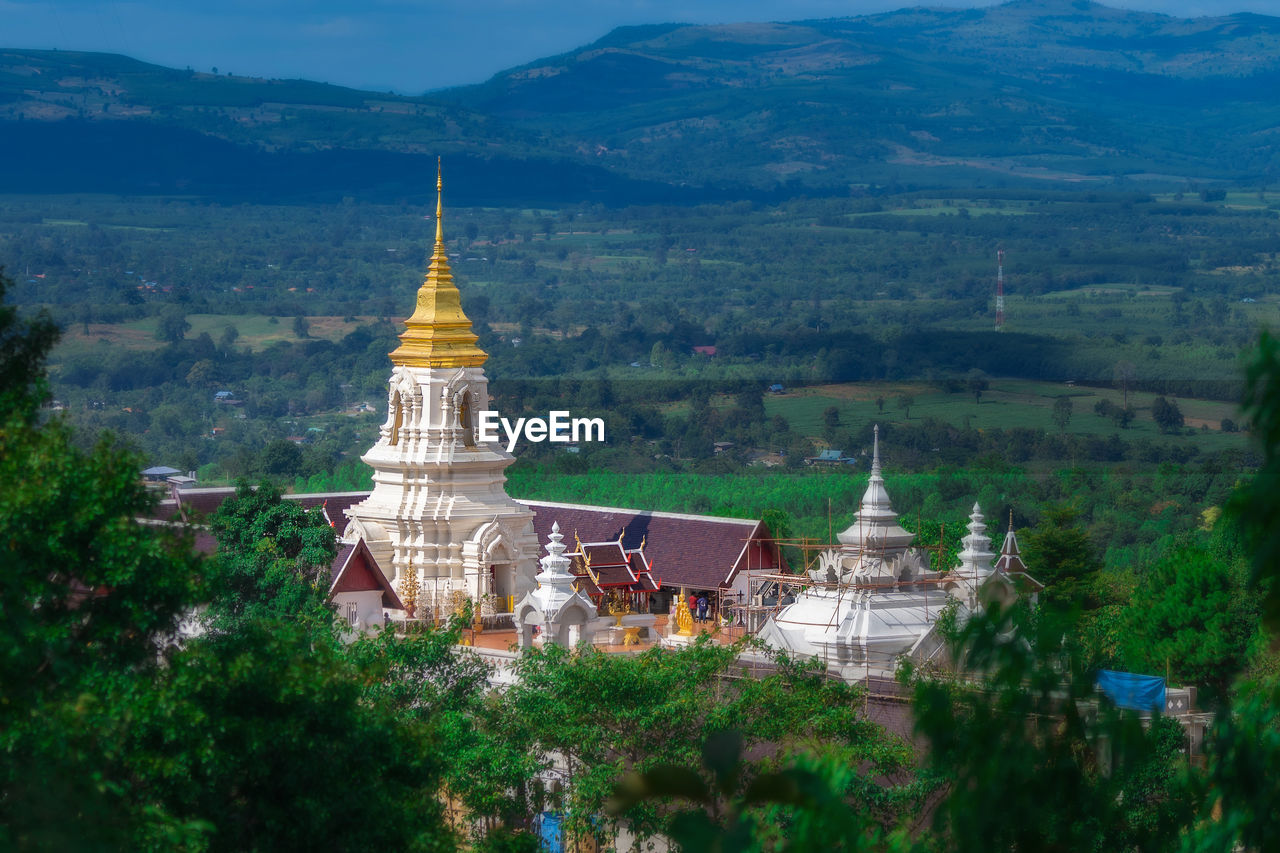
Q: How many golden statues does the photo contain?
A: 1